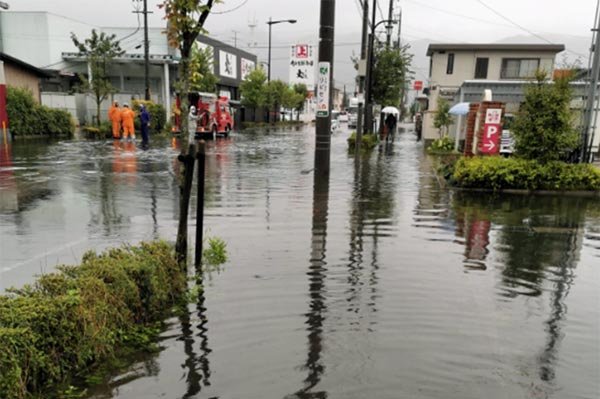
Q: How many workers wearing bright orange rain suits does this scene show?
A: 2